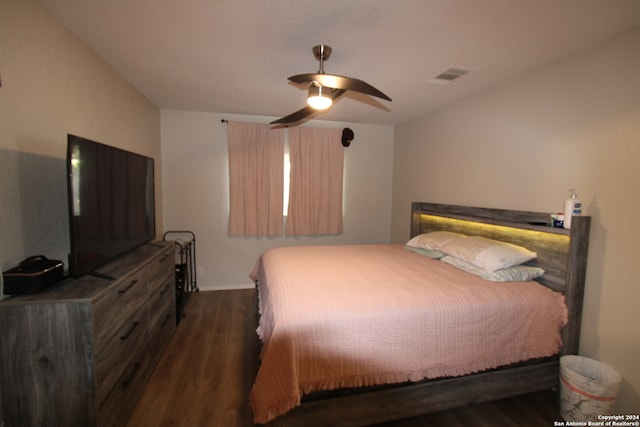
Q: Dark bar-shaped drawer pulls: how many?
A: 6